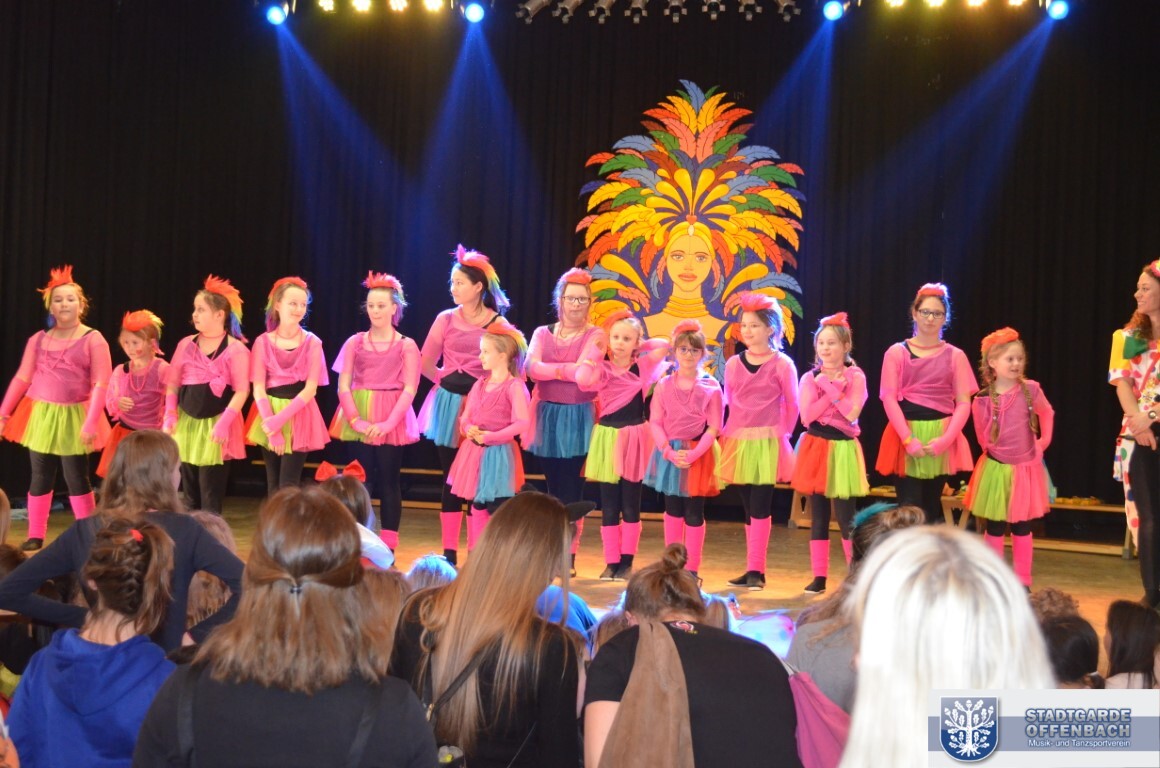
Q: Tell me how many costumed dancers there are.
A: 14